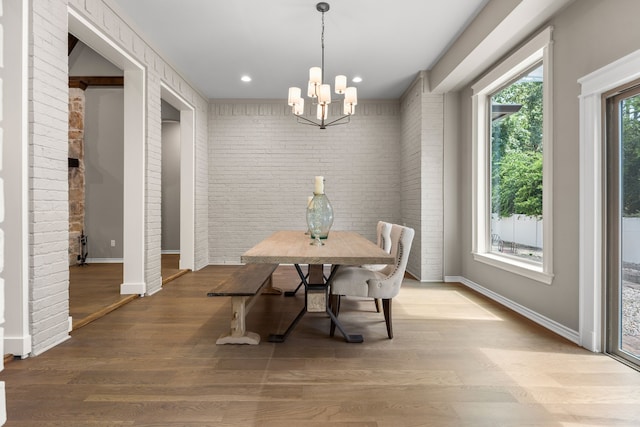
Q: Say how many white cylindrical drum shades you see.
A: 9